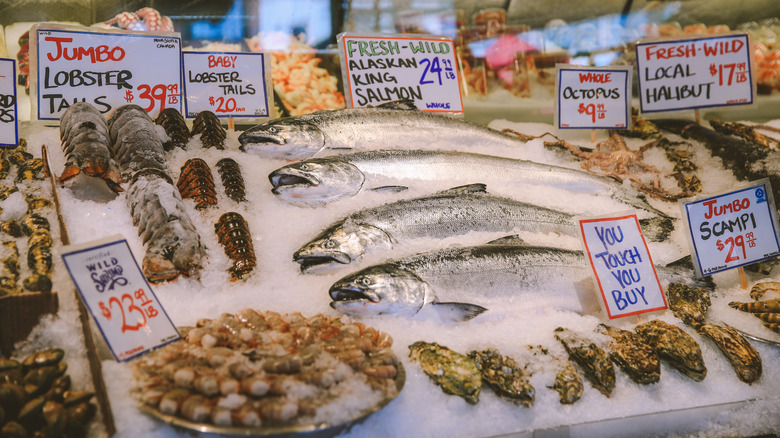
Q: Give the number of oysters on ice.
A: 8